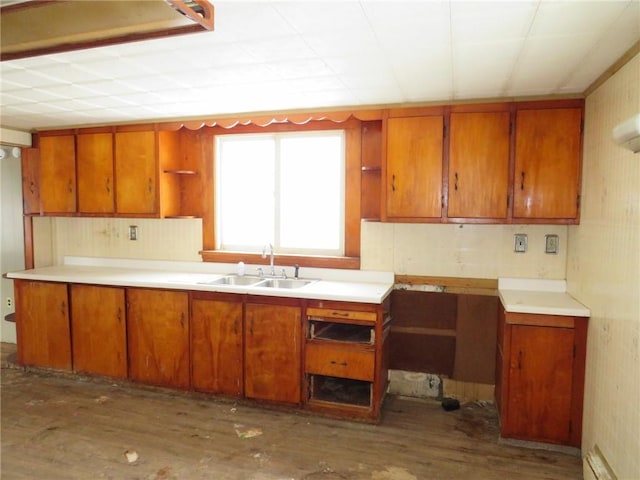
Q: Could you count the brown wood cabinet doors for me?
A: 13